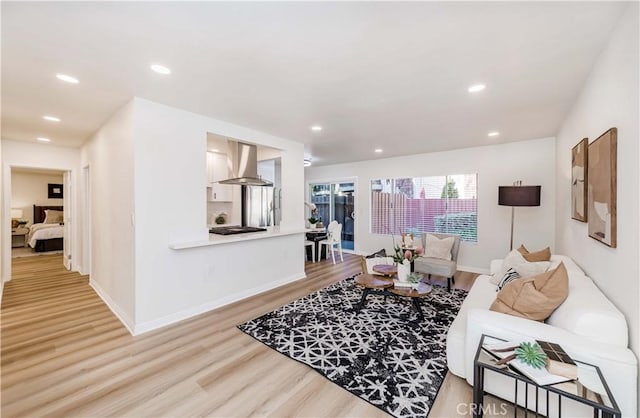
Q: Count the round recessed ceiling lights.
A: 8